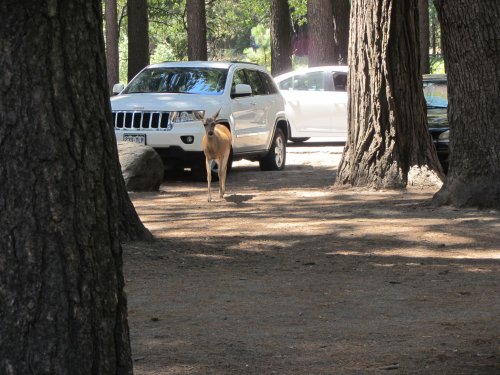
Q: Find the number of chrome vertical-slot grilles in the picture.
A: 1